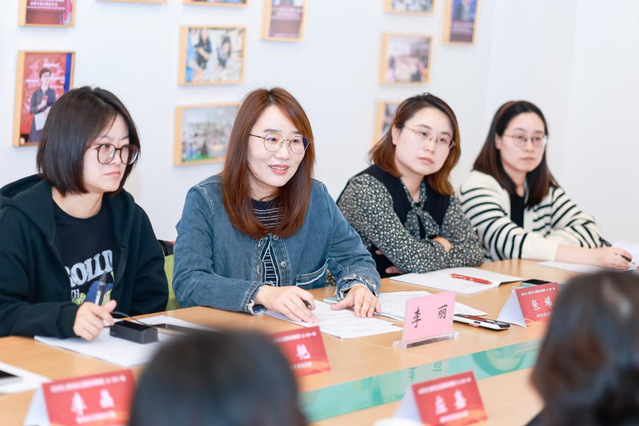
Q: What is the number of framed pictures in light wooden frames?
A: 11